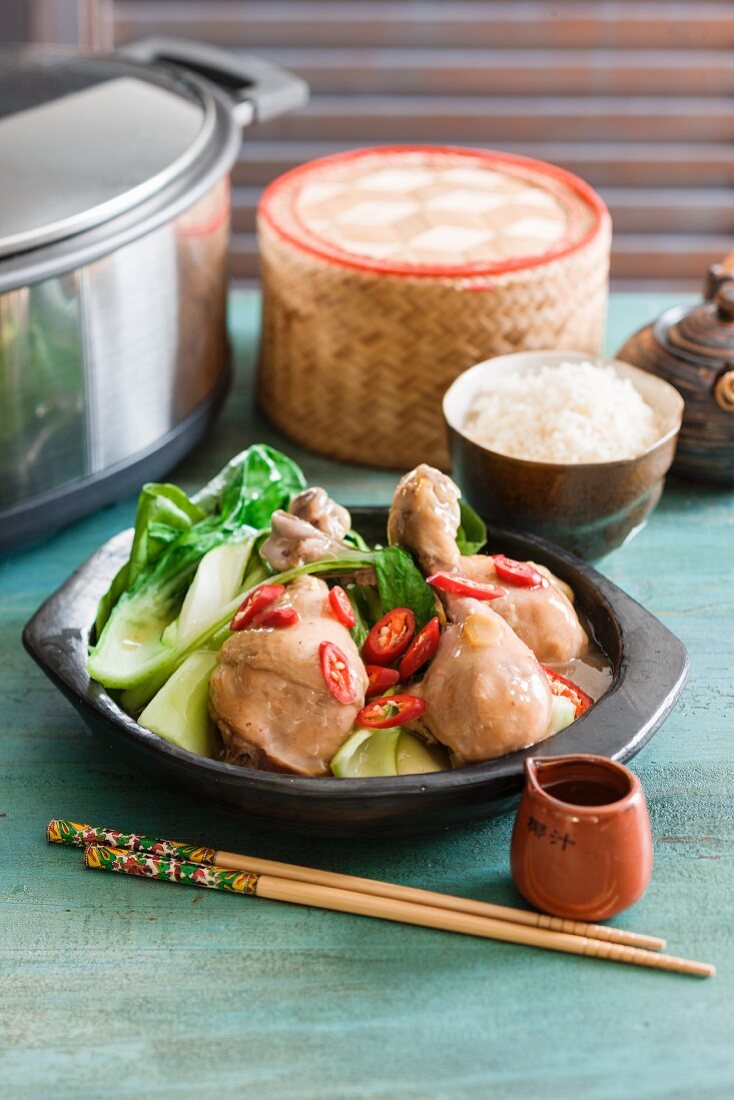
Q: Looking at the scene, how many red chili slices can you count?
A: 11